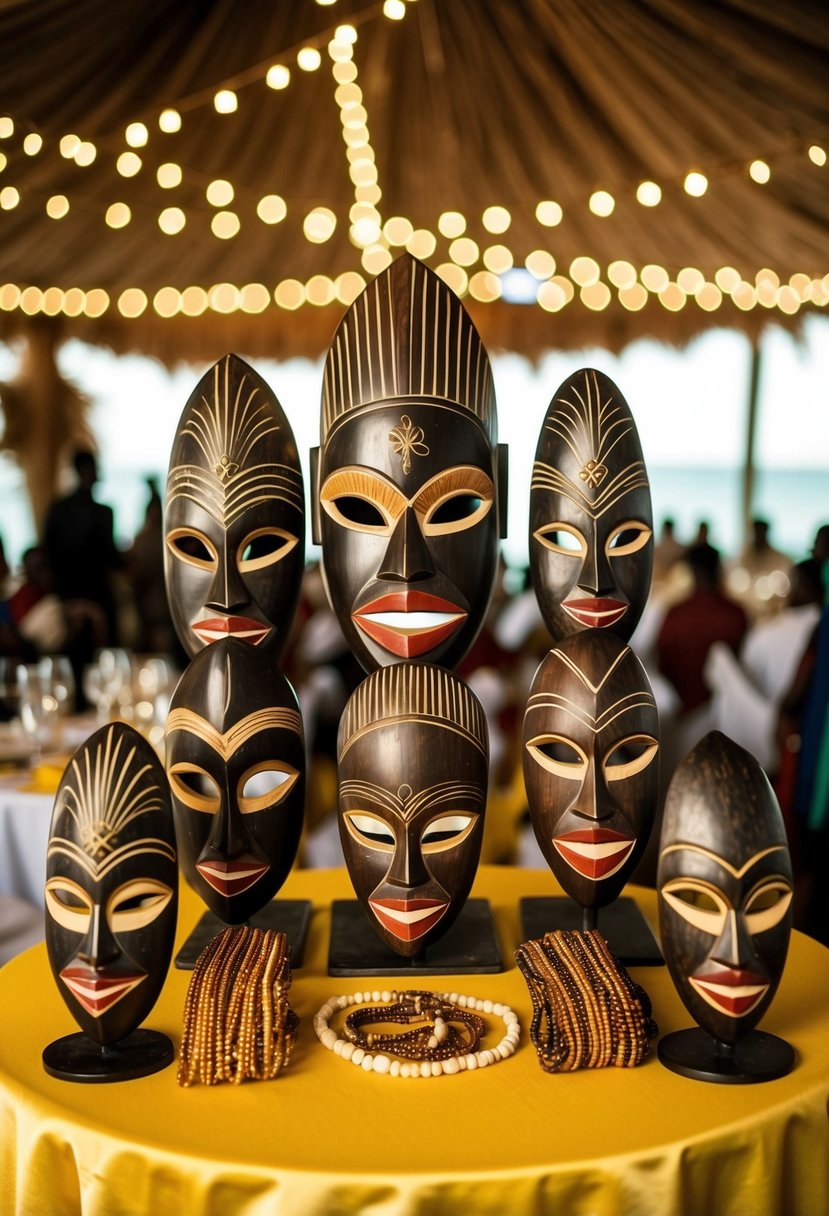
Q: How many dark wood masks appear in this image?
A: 8